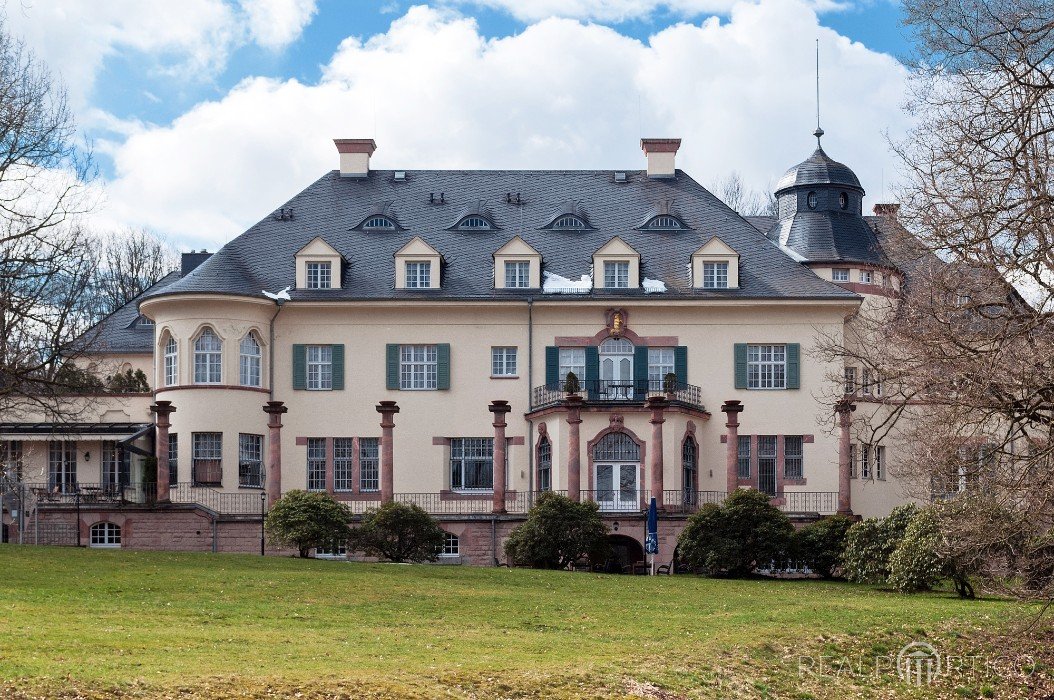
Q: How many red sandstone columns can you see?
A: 8